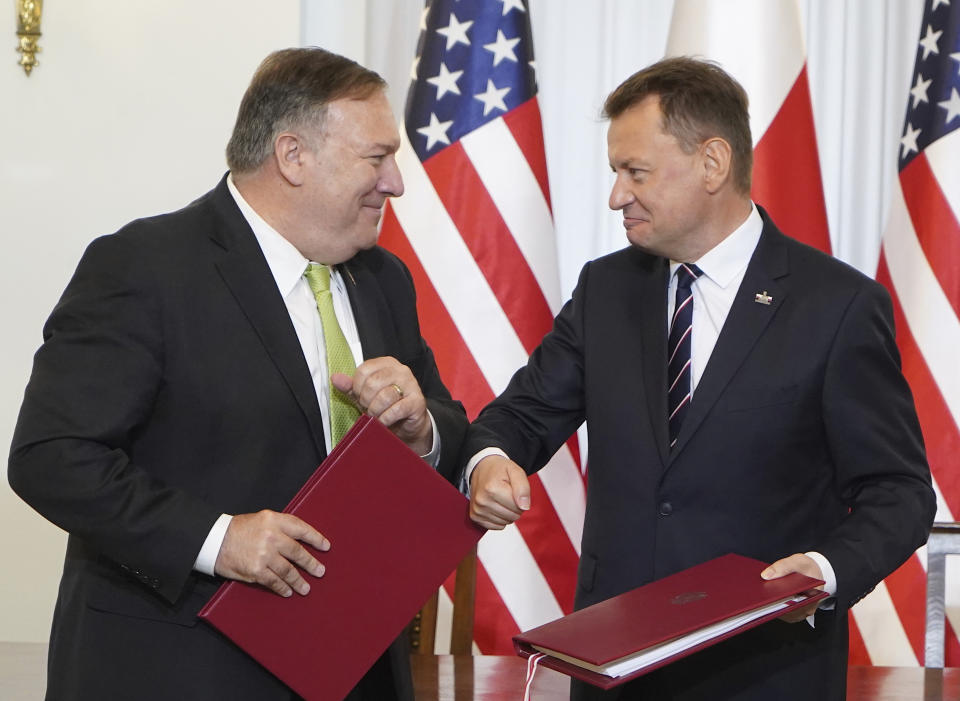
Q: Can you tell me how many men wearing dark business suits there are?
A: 2